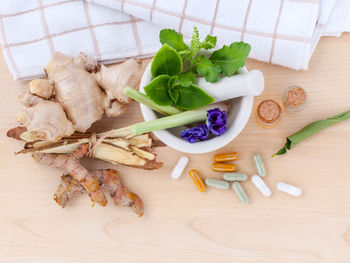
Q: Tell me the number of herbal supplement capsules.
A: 10